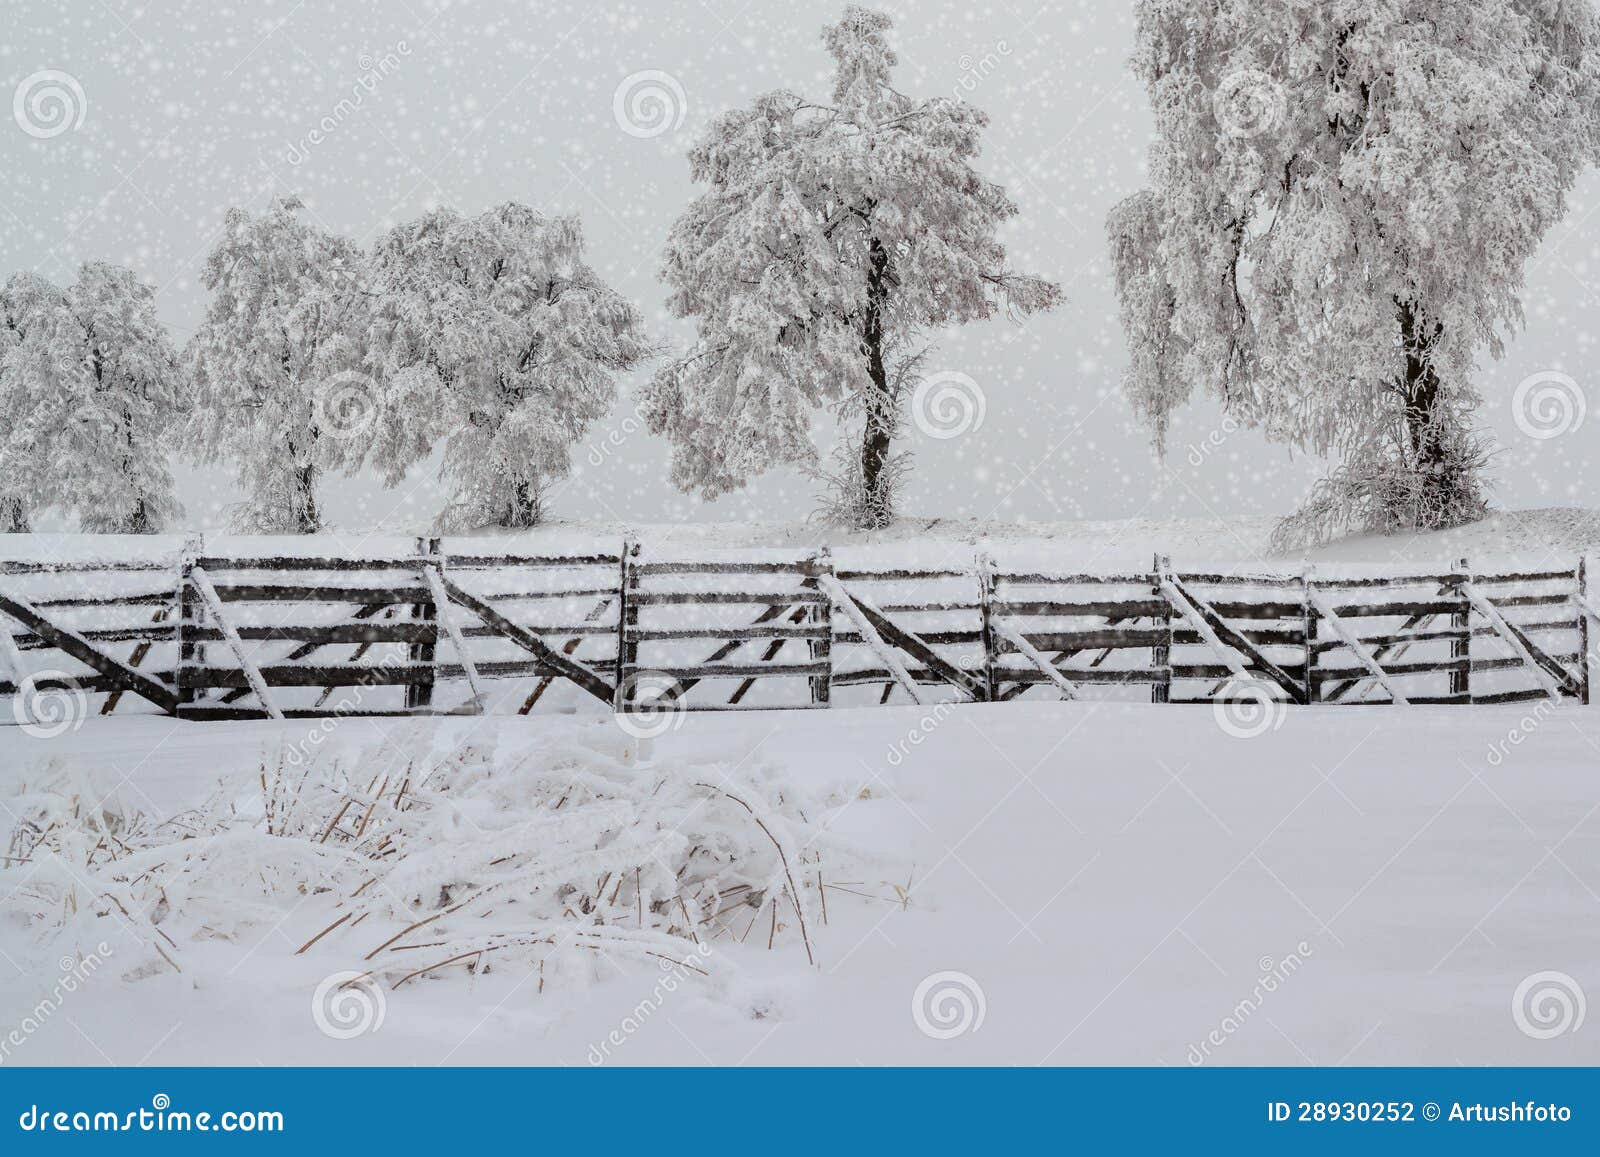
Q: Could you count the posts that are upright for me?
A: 9